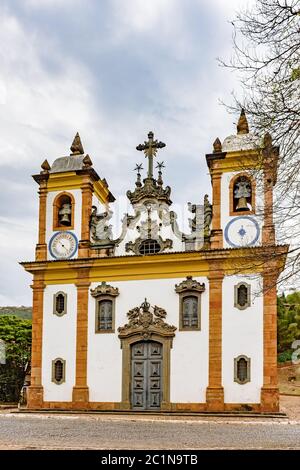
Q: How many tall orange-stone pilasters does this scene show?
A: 4